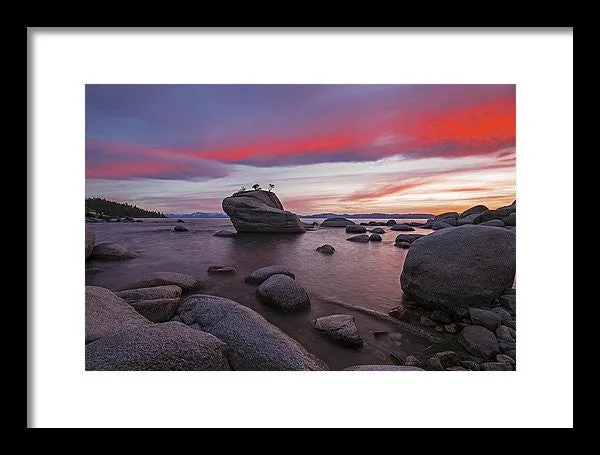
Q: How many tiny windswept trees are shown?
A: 3